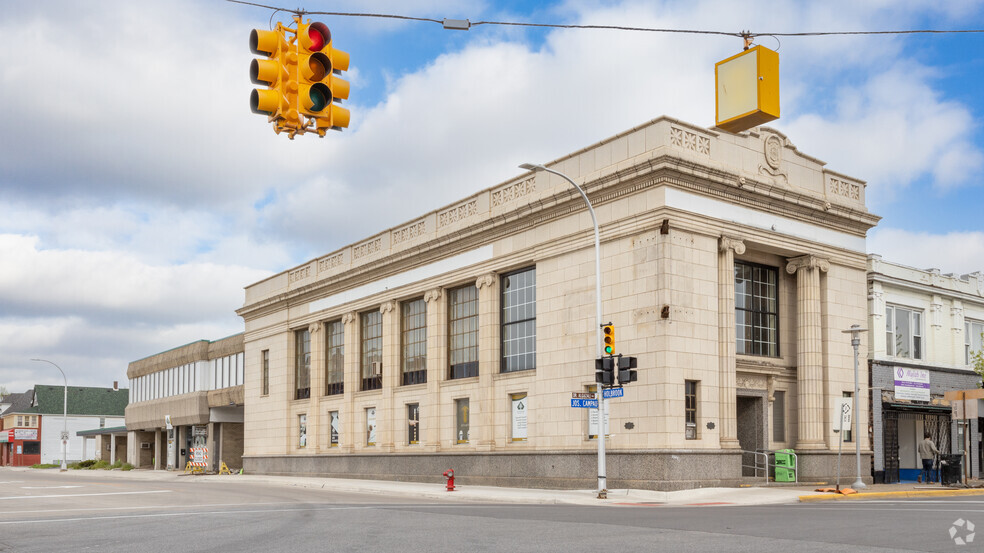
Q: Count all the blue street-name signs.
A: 2